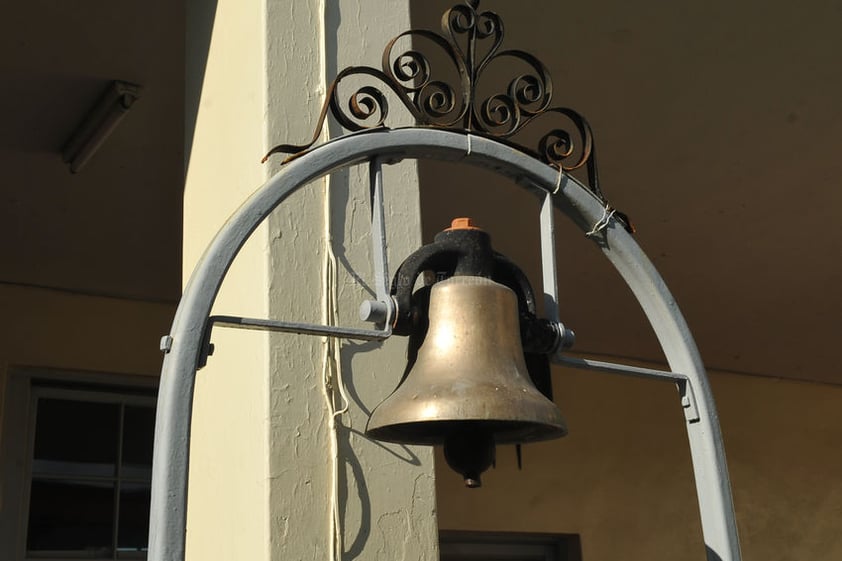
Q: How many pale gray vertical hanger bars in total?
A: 2